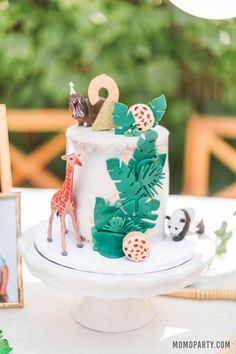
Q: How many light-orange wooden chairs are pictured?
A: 2